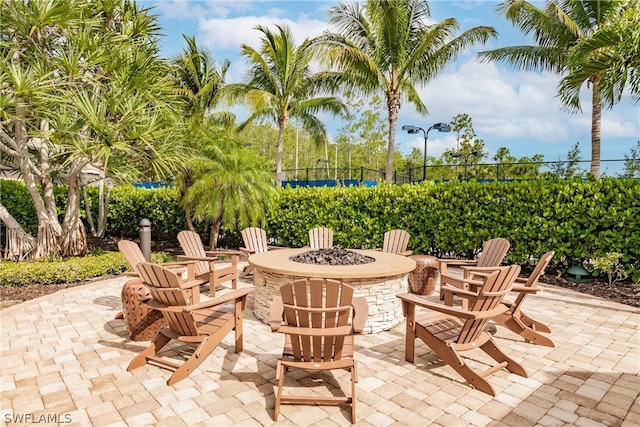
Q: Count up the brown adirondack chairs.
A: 10